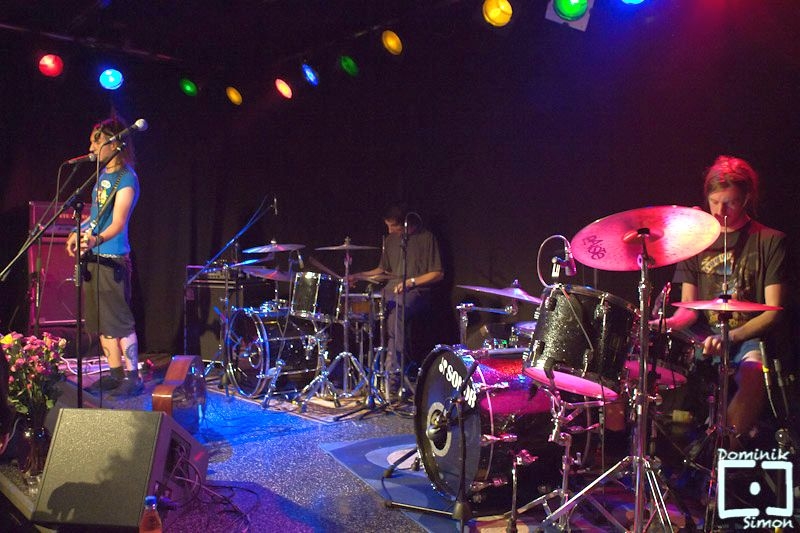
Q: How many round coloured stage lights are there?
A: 11